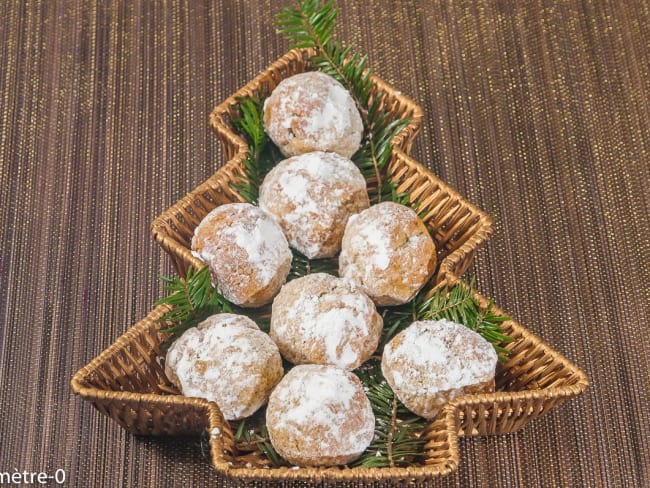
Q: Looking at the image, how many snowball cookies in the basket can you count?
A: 8